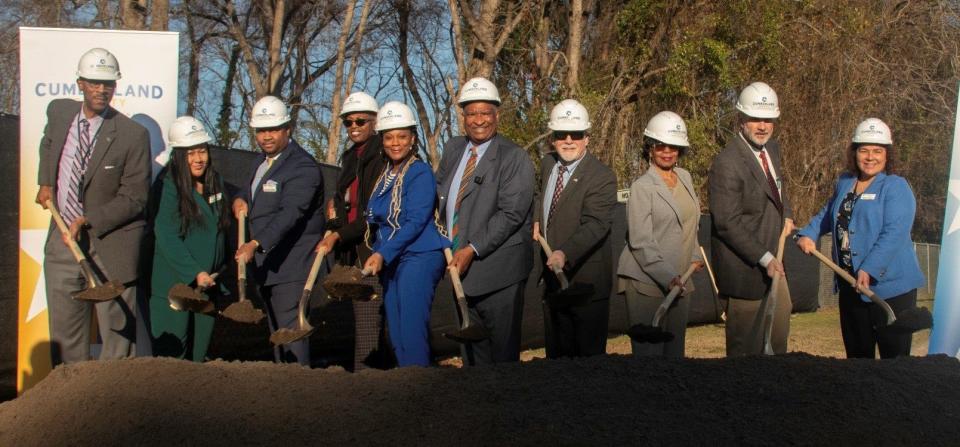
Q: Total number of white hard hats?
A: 10